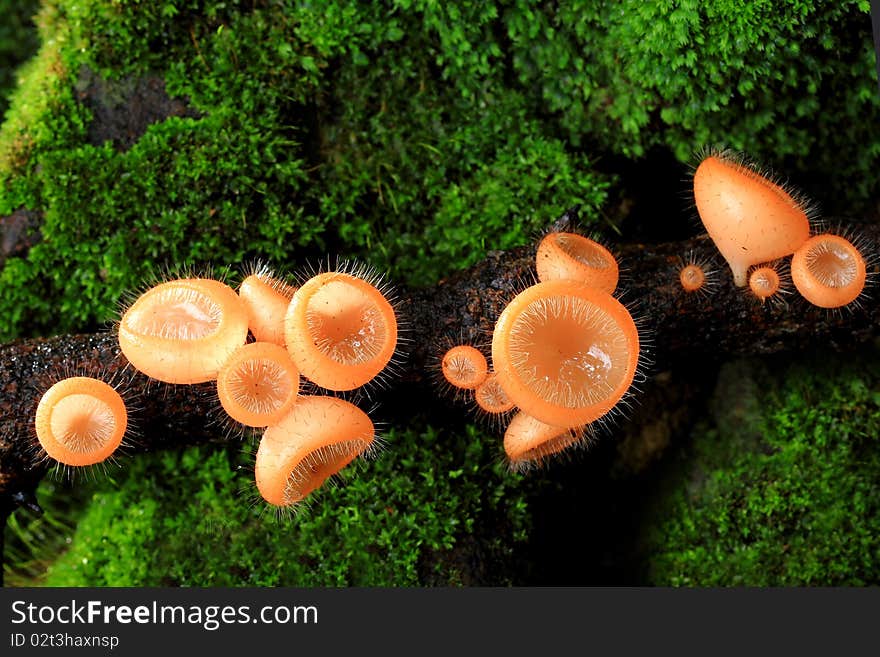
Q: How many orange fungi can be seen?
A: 15